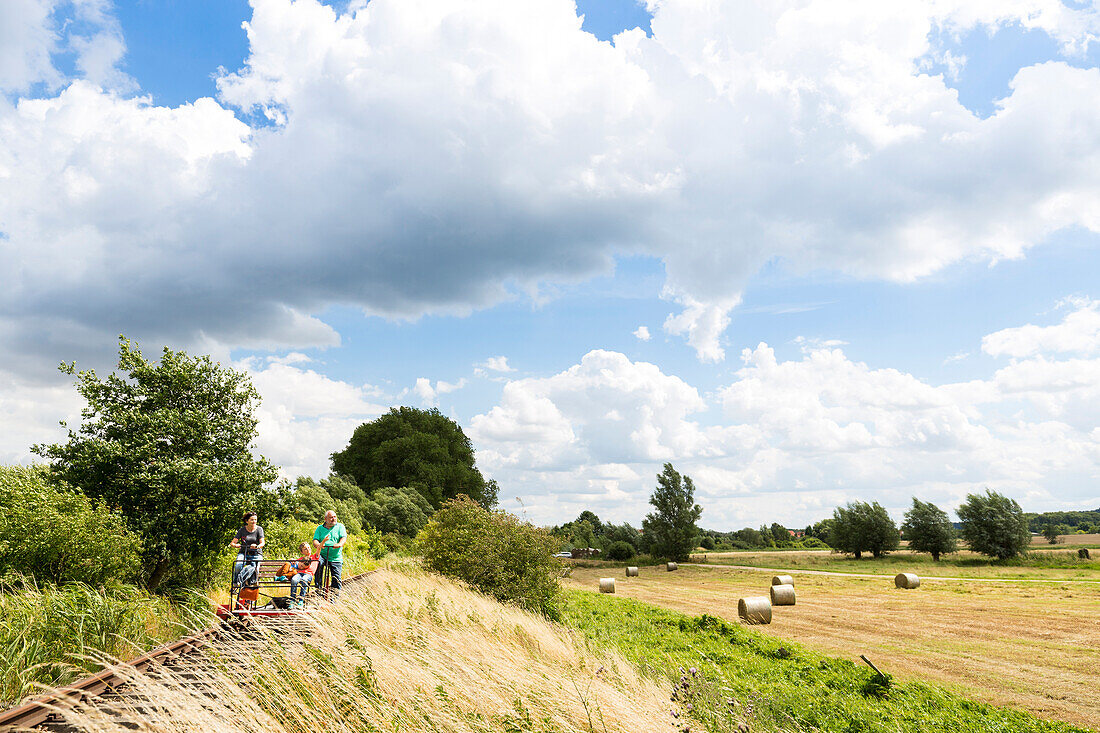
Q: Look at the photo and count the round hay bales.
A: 7